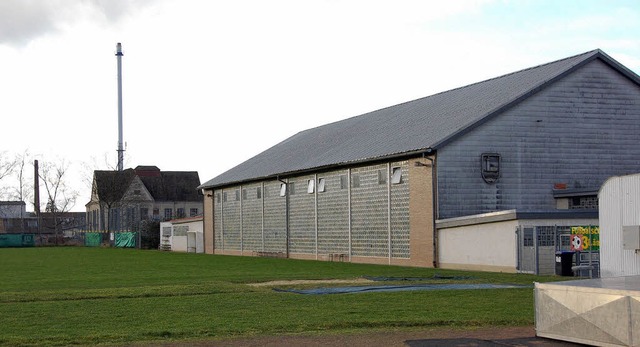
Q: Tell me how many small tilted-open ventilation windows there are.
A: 4